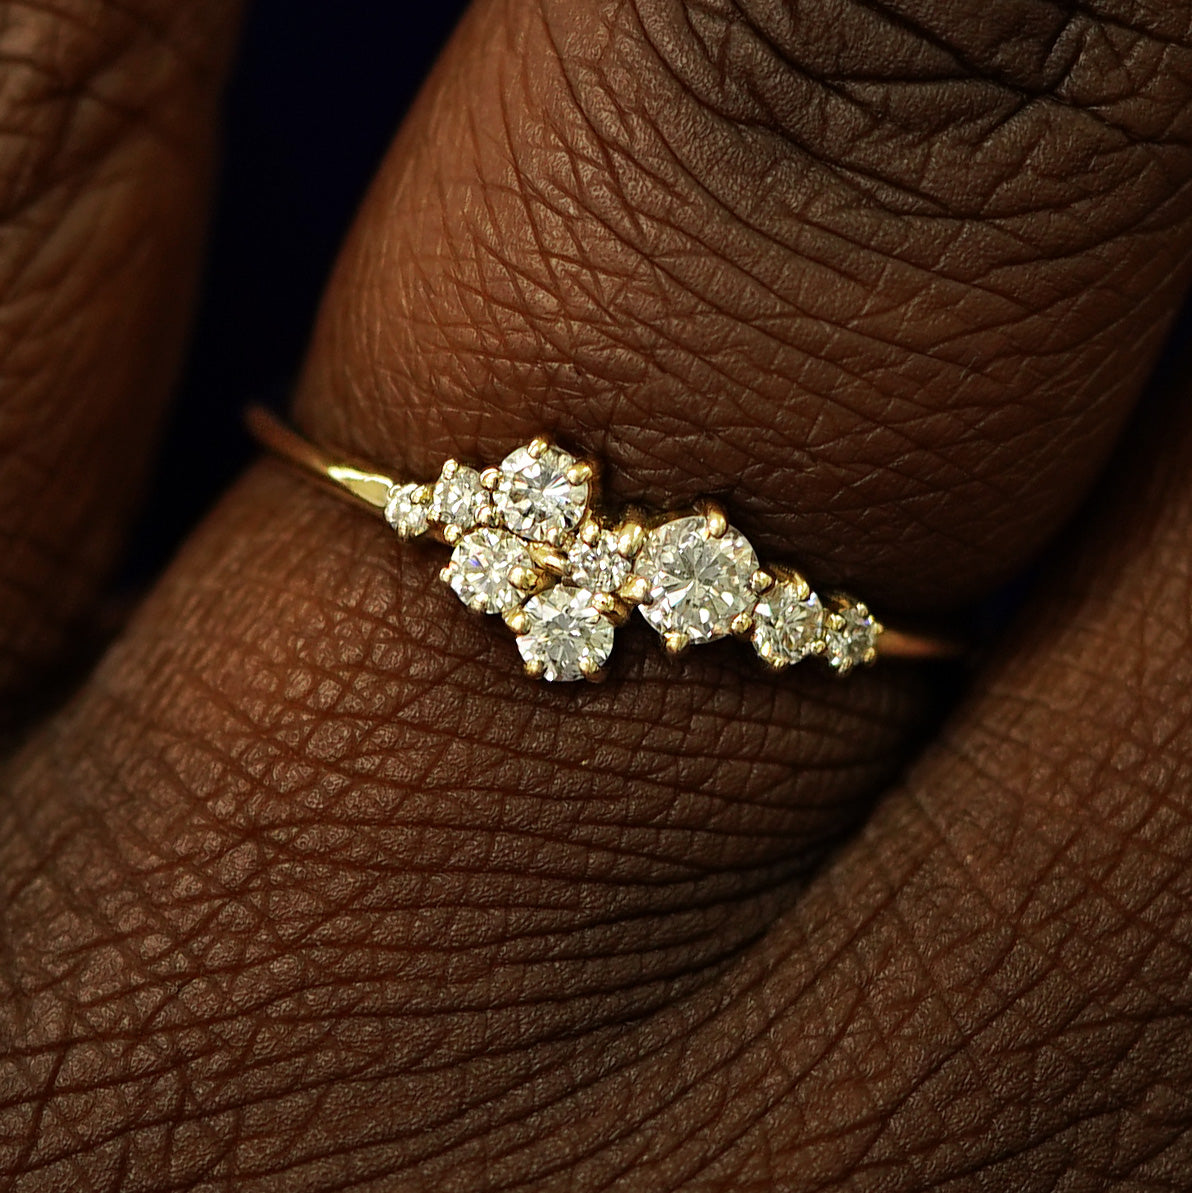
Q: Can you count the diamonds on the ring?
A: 9